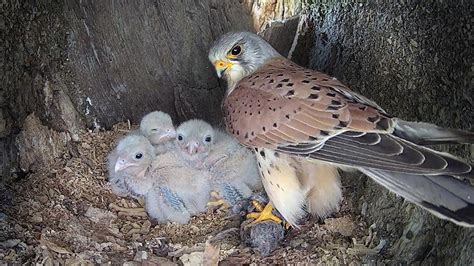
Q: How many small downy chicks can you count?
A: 3